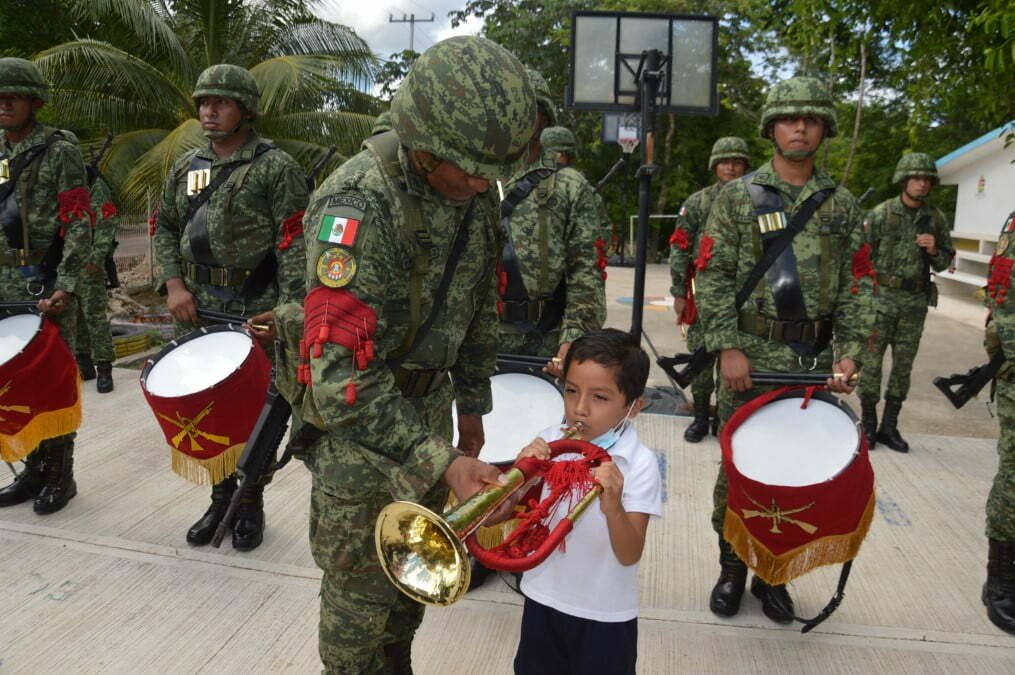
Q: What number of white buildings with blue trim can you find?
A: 1